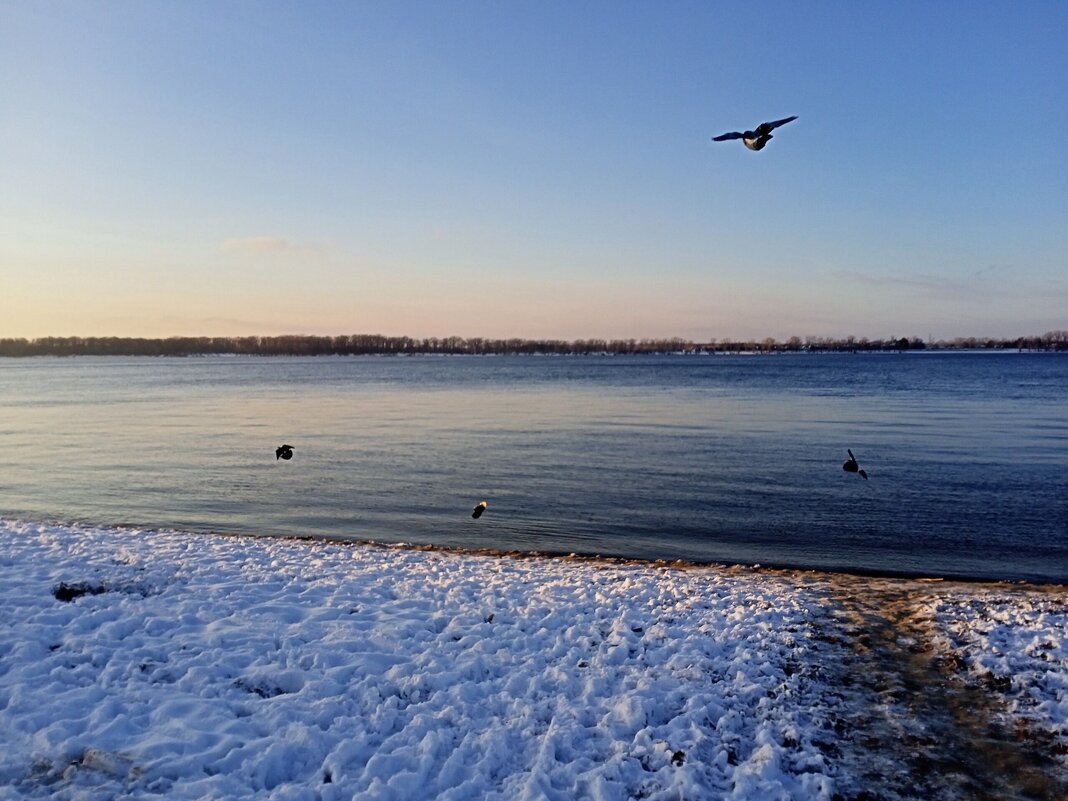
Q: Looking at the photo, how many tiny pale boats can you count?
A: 0